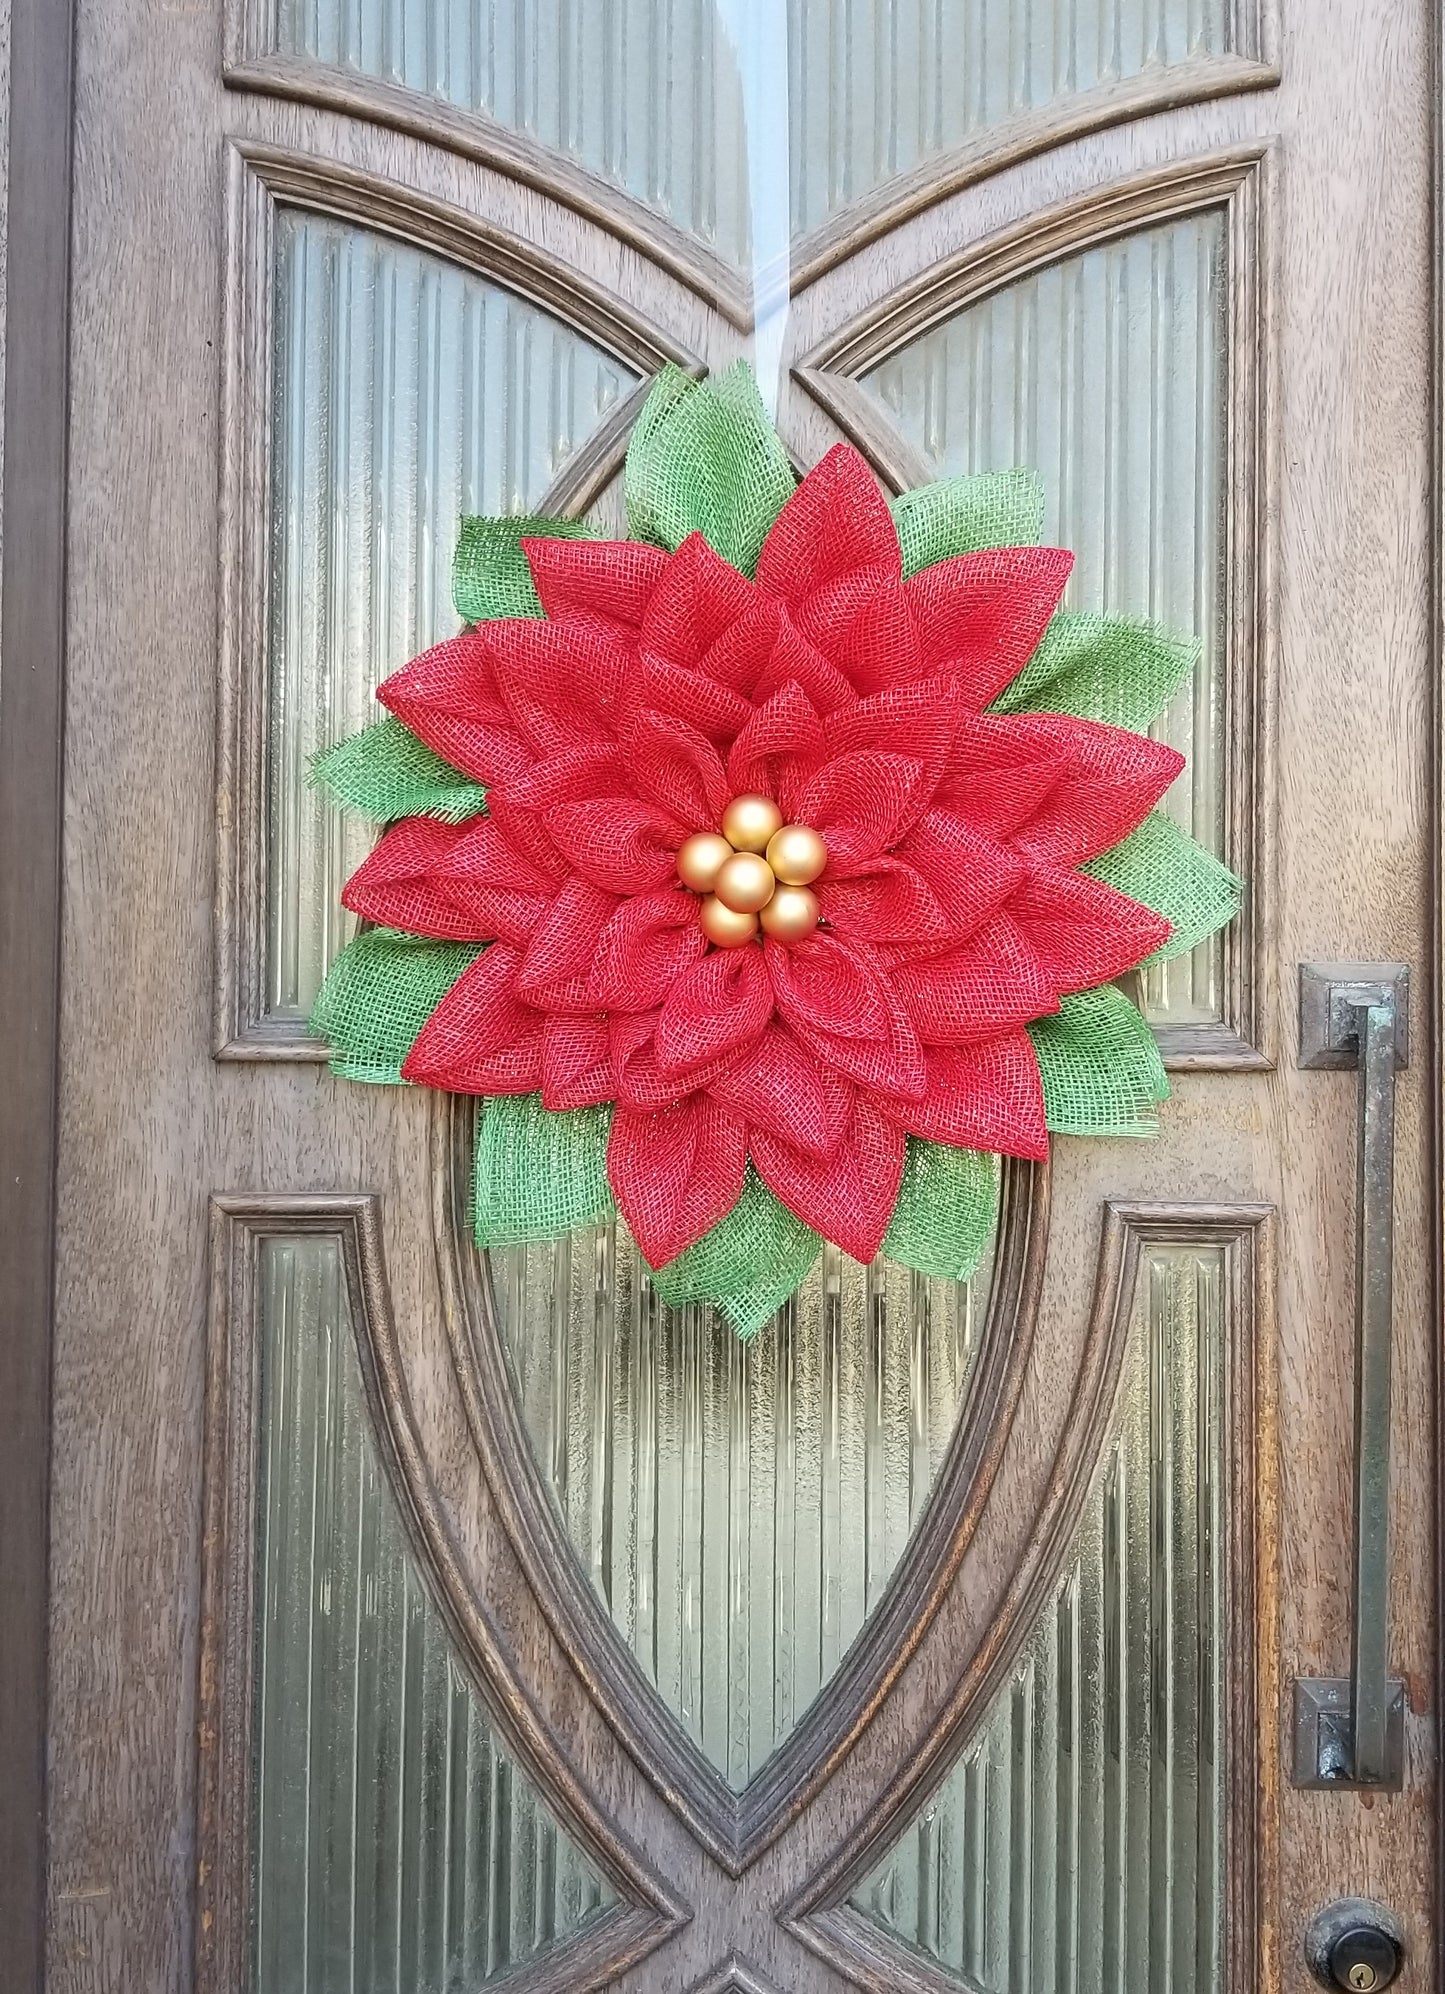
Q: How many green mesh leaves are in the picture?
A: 11